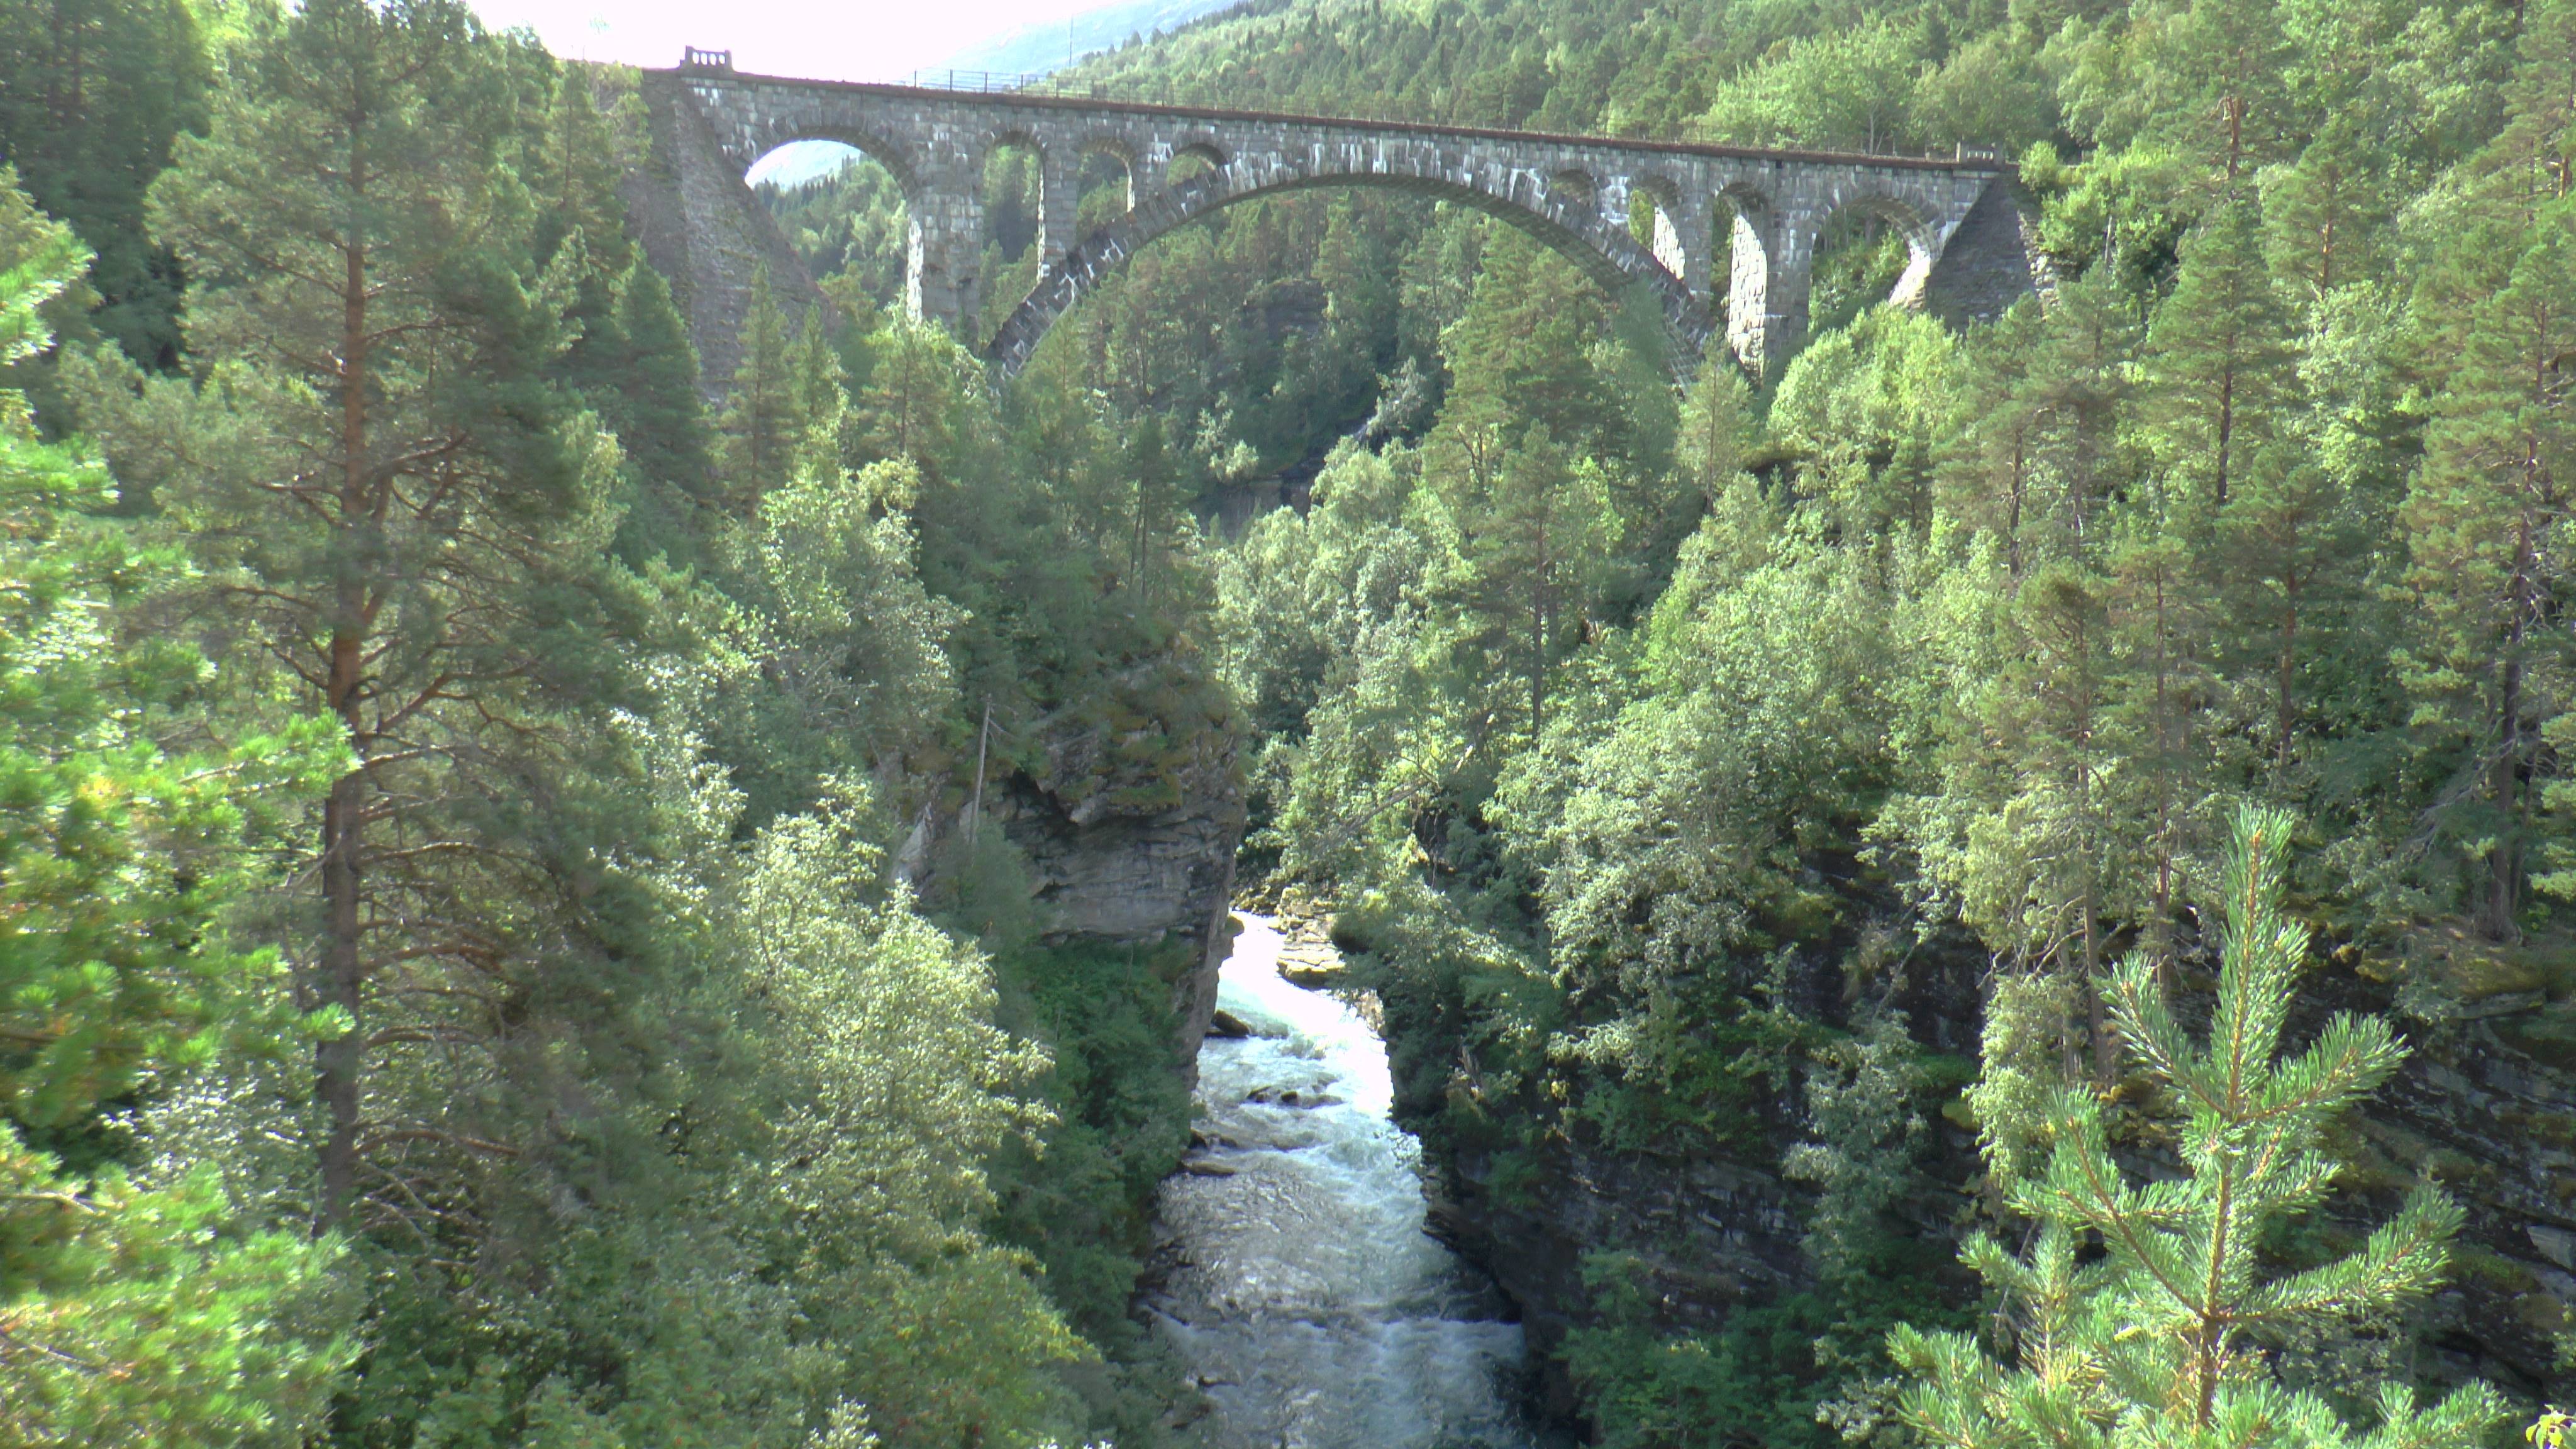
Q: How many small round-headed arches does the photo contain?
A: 6